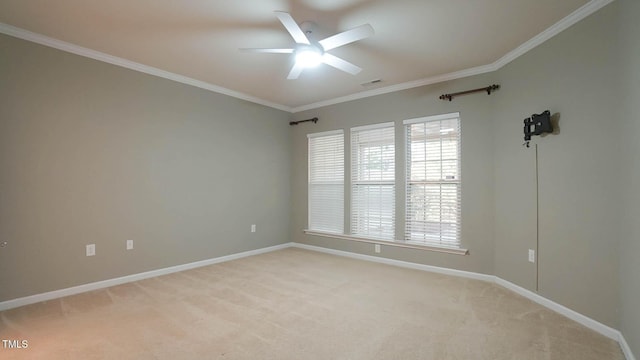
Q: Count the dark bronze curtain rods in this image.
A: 2